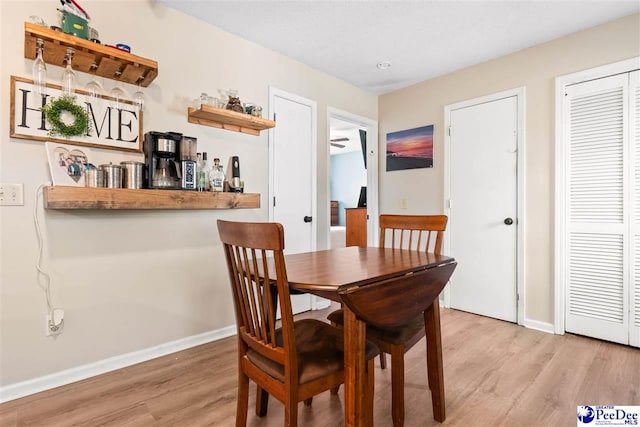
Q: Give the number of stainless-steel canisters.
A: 3